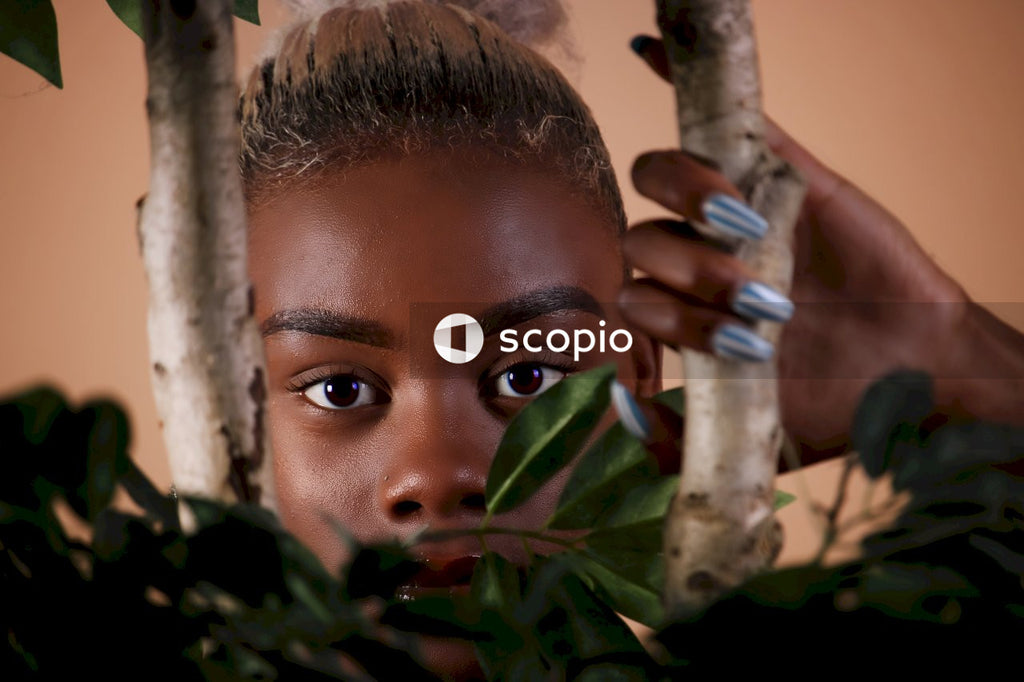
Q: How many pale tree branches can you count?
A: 2